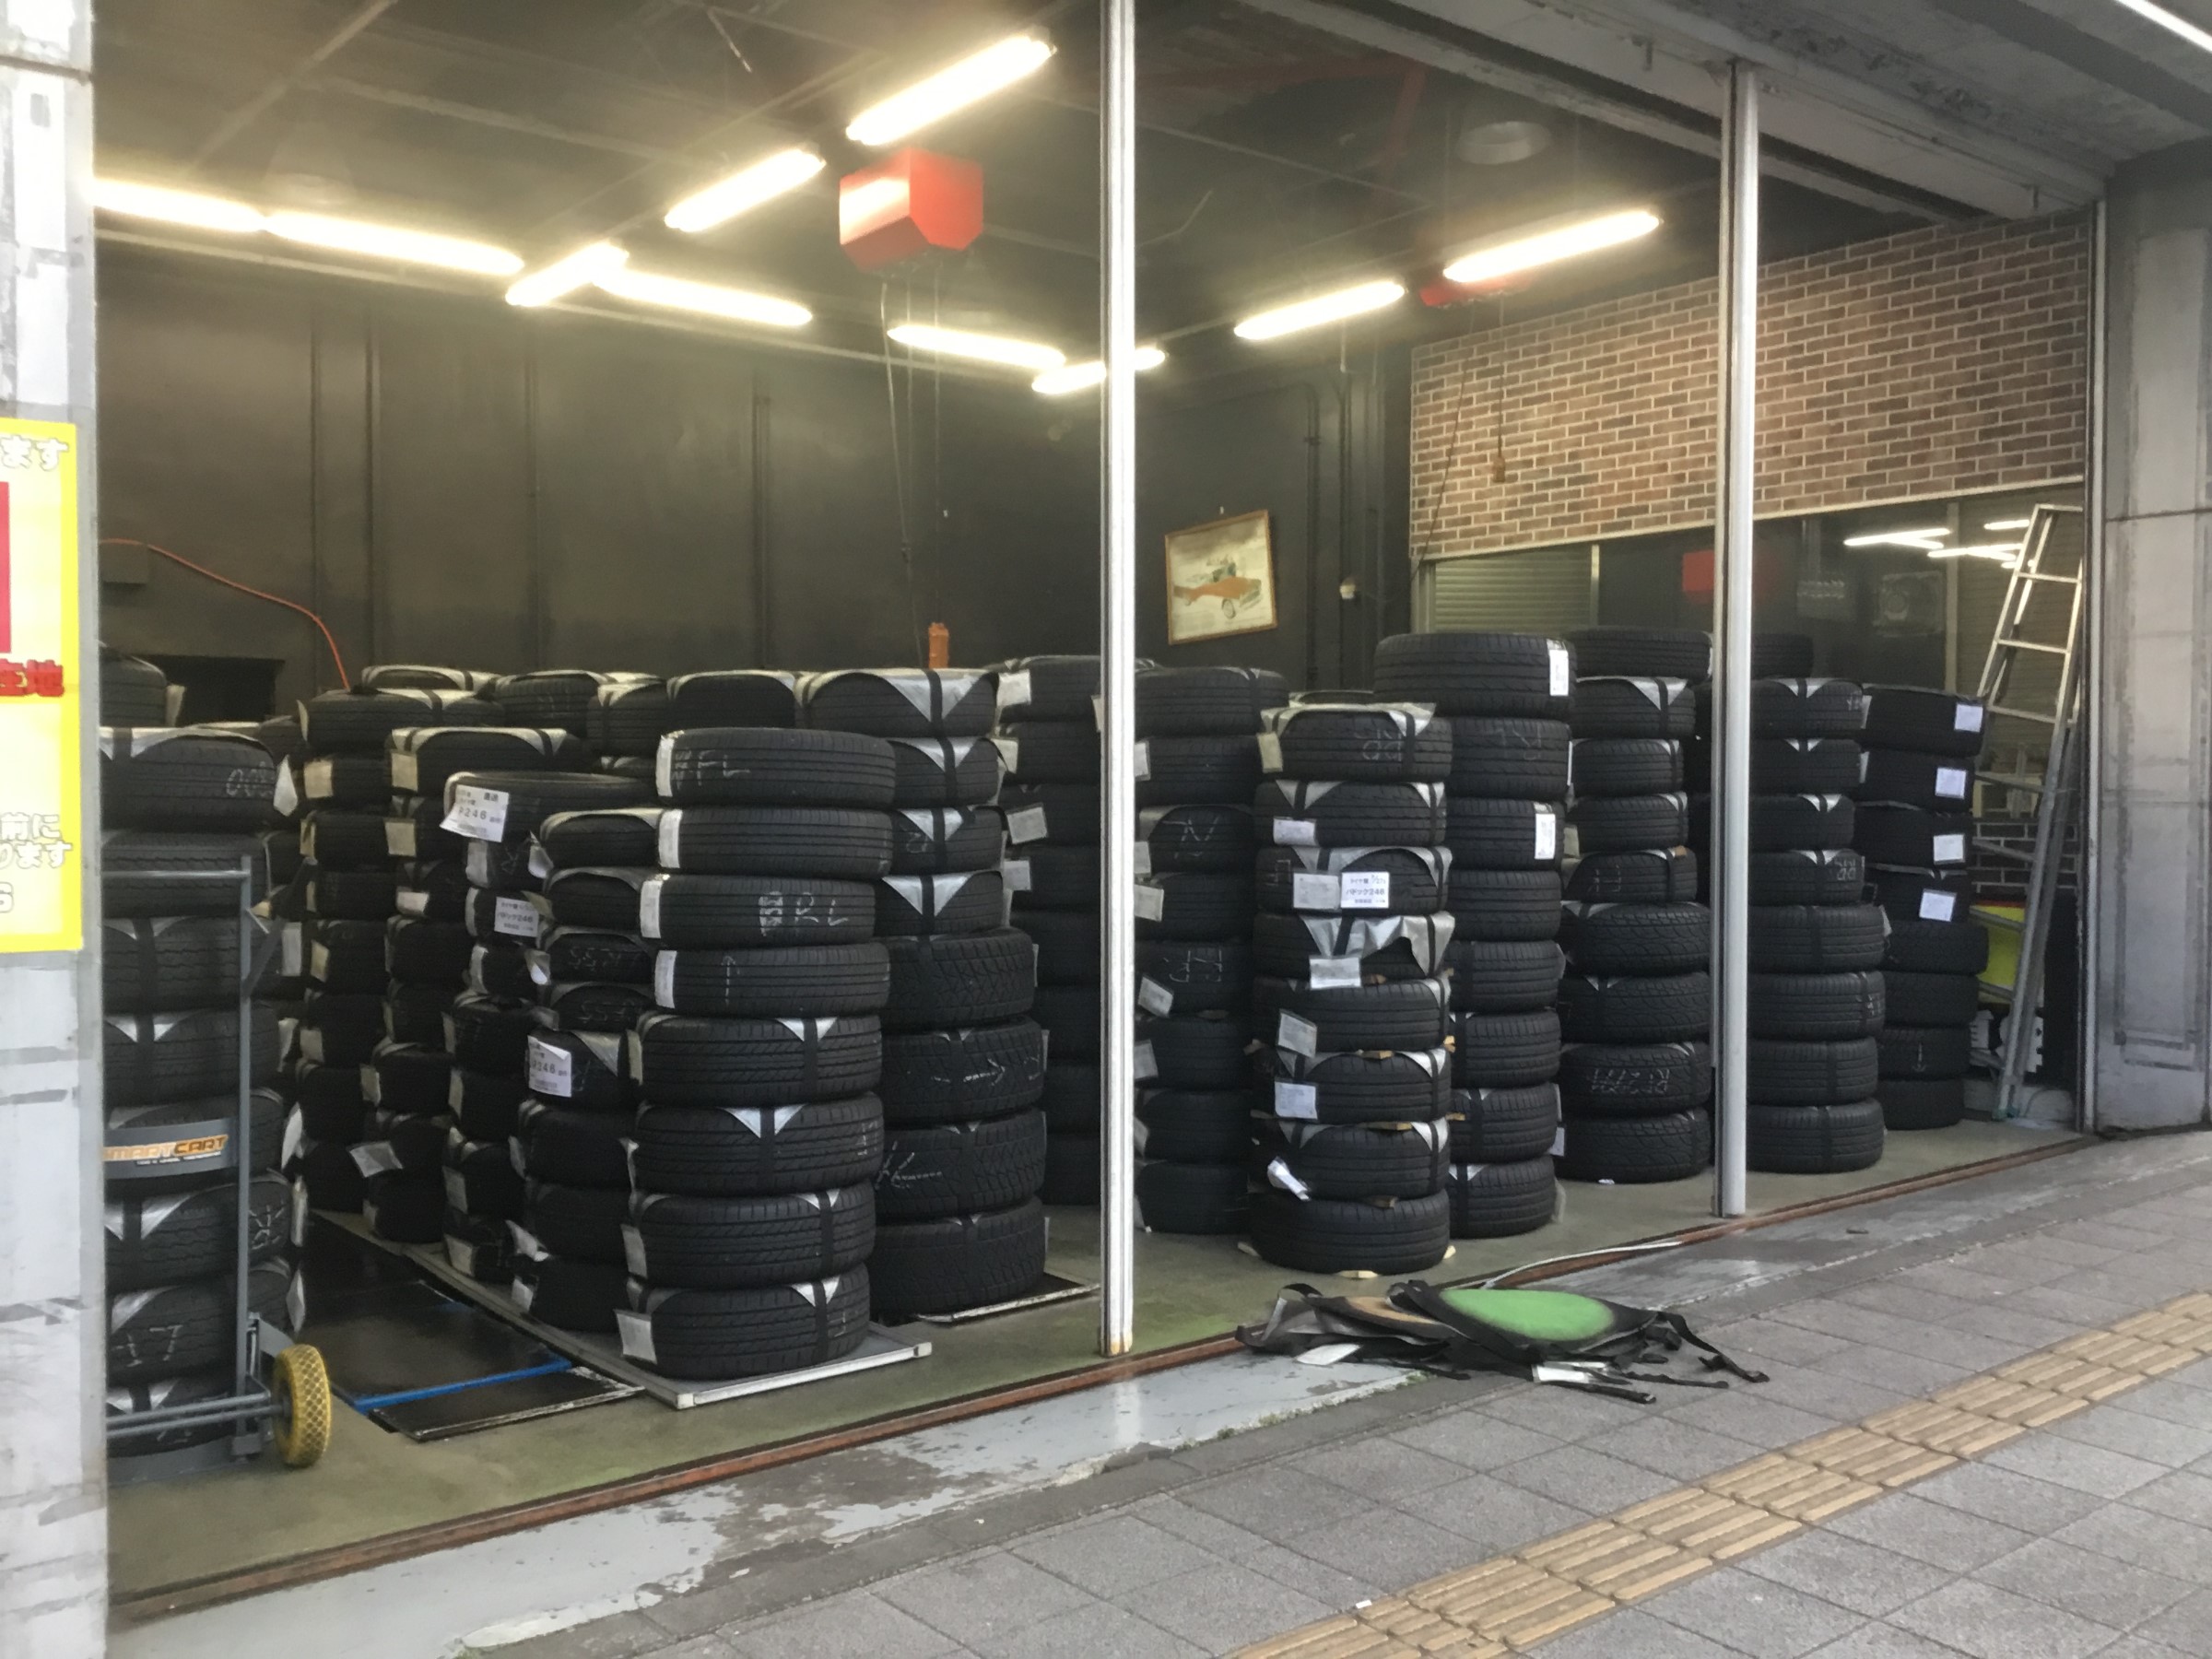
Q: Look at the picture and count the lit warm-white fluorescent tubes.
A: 10